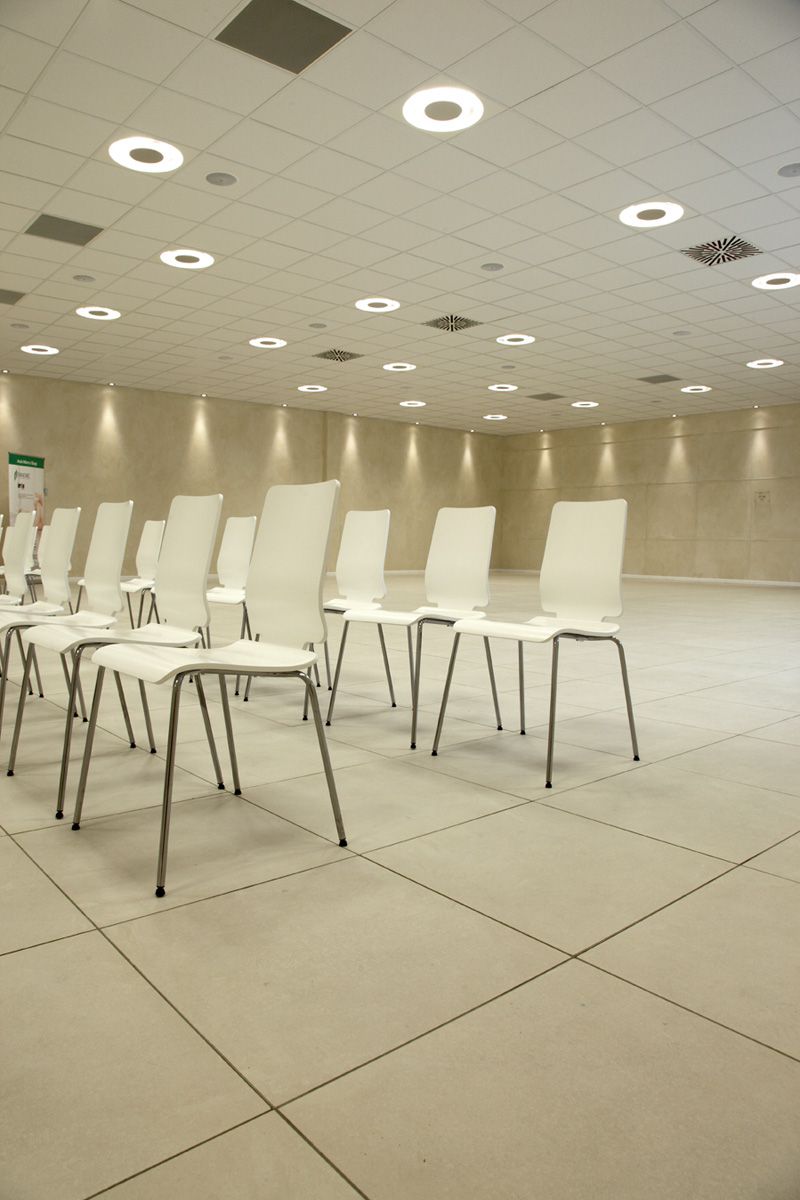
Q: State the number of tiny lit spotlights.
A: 11